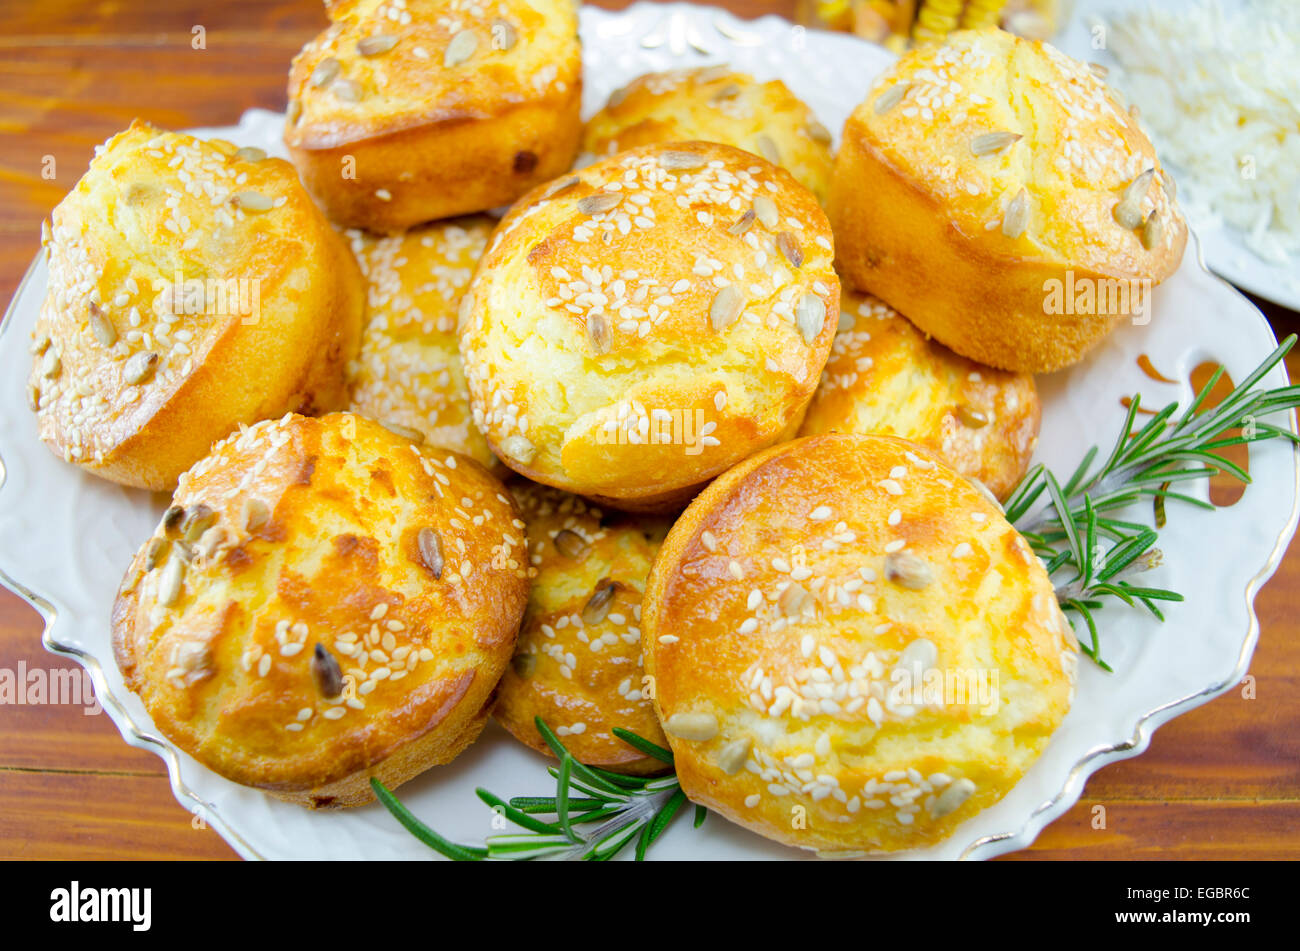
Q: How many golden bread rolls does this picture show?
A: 10